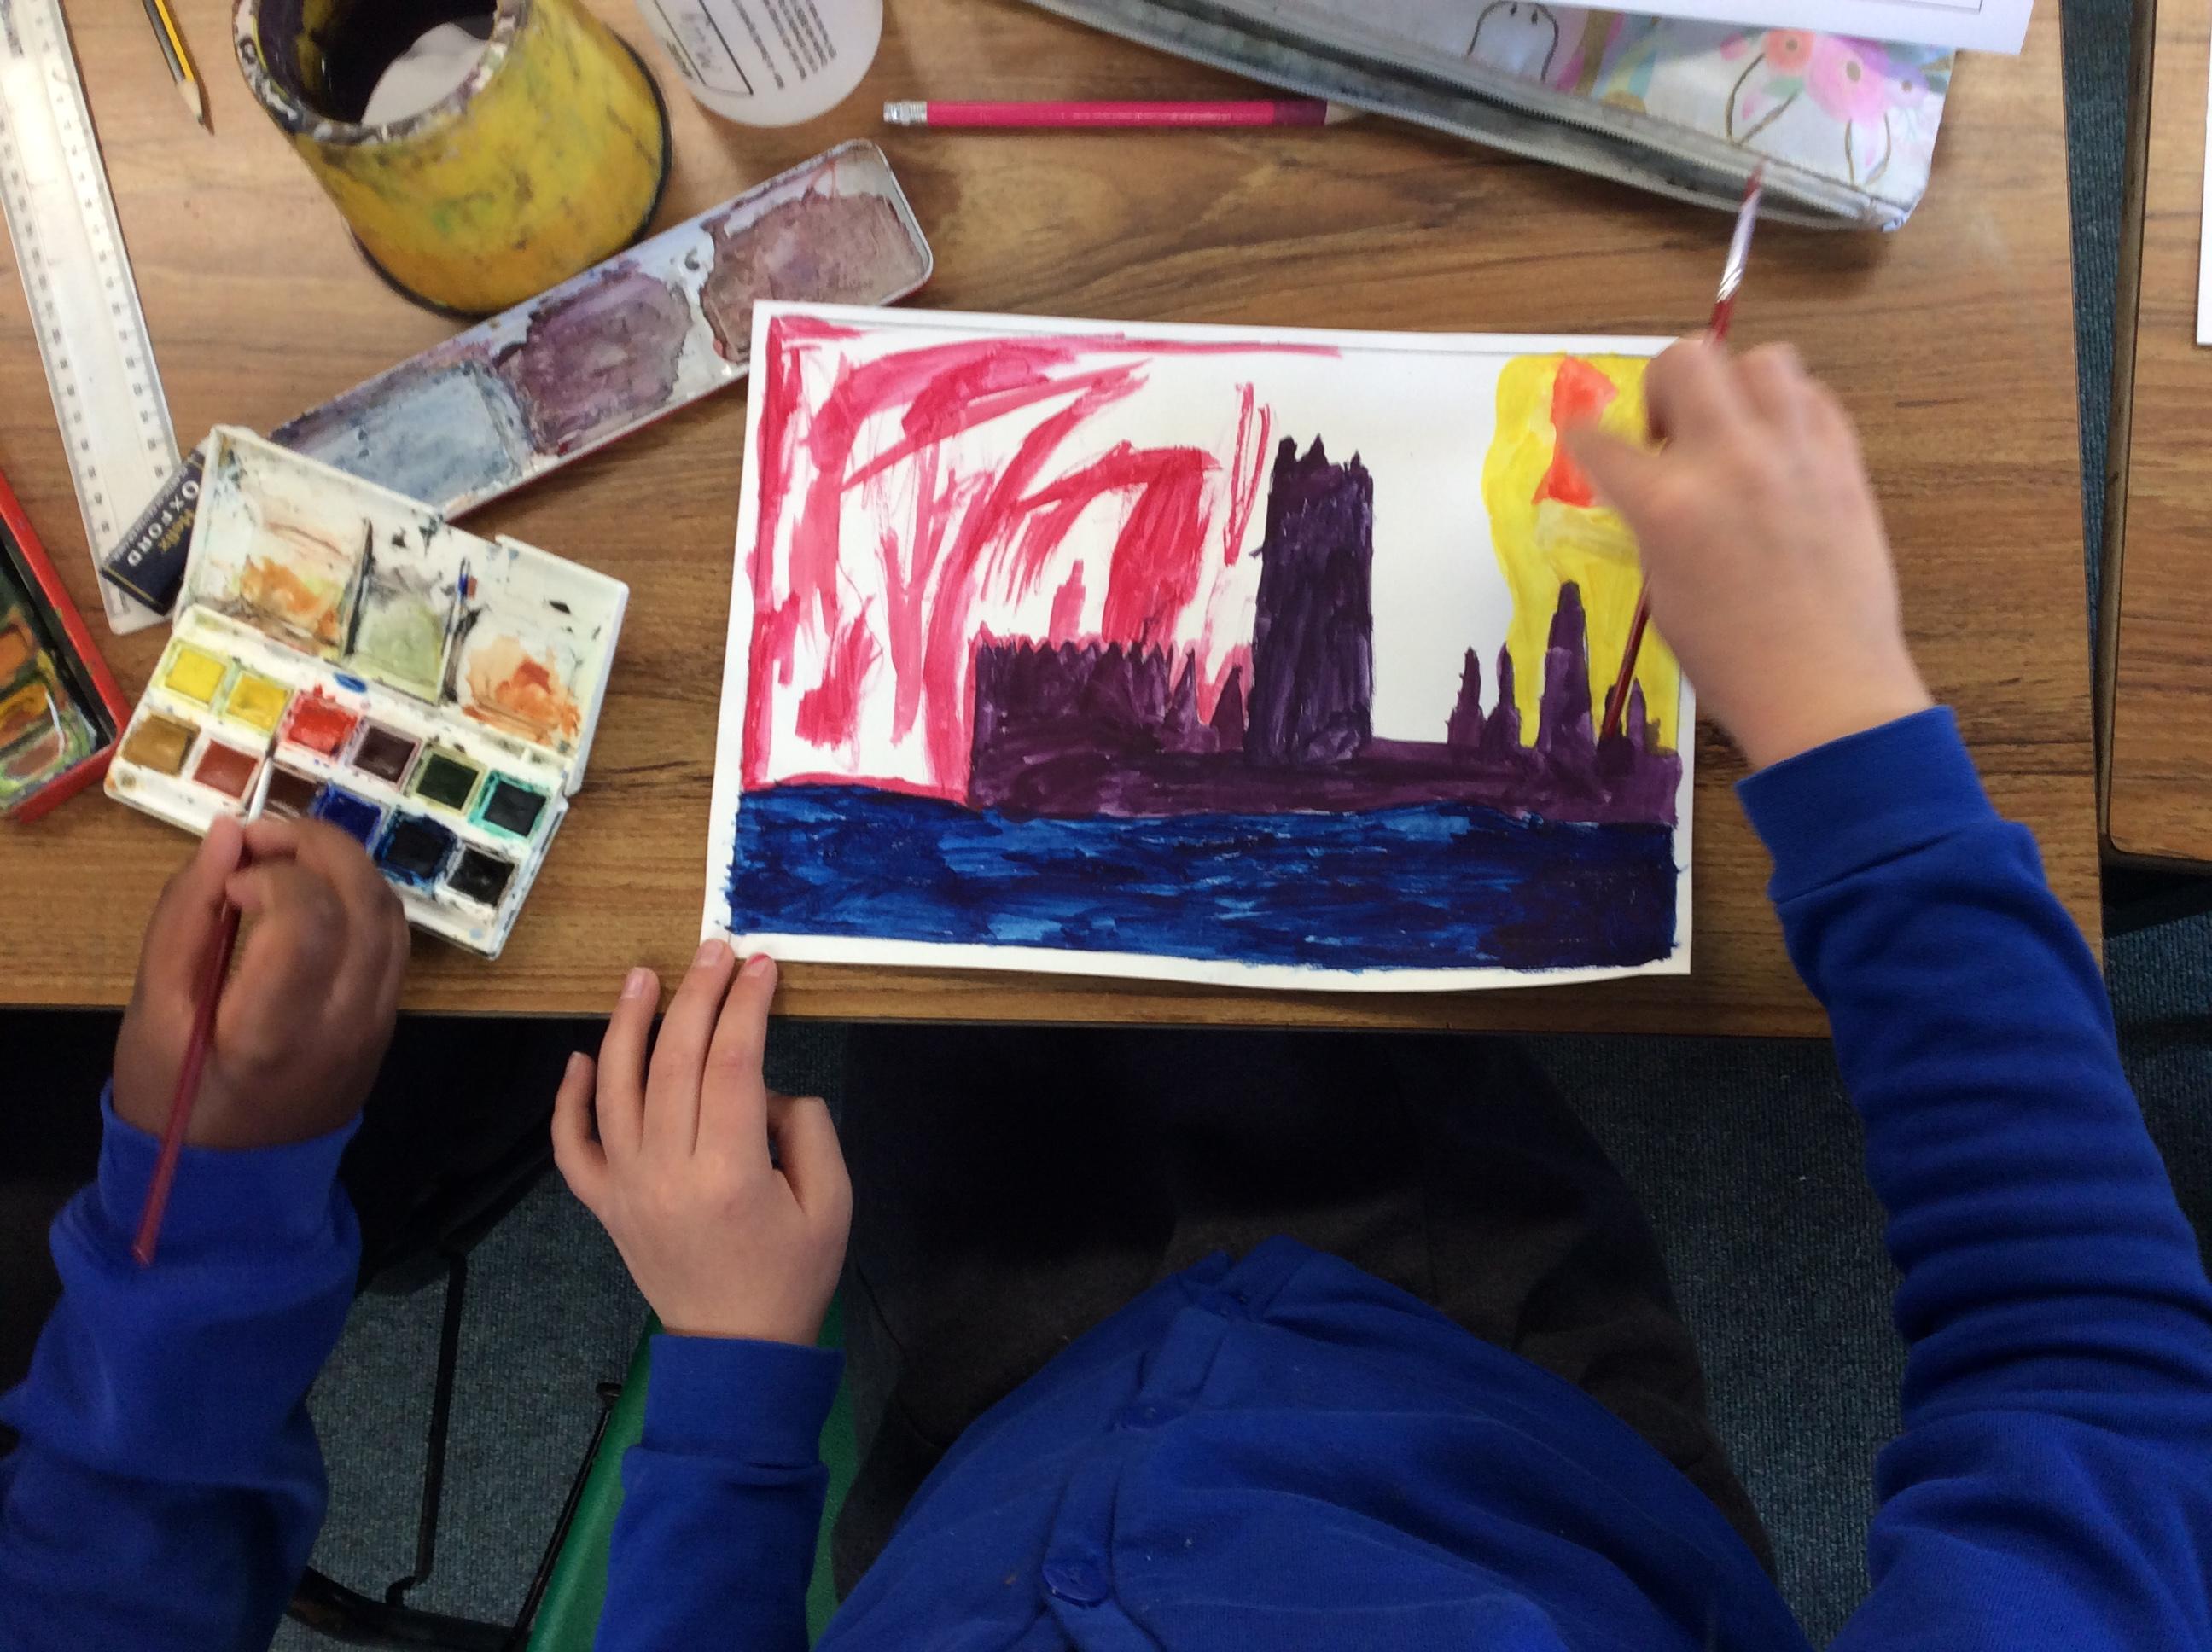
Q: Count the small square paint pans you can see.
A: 12